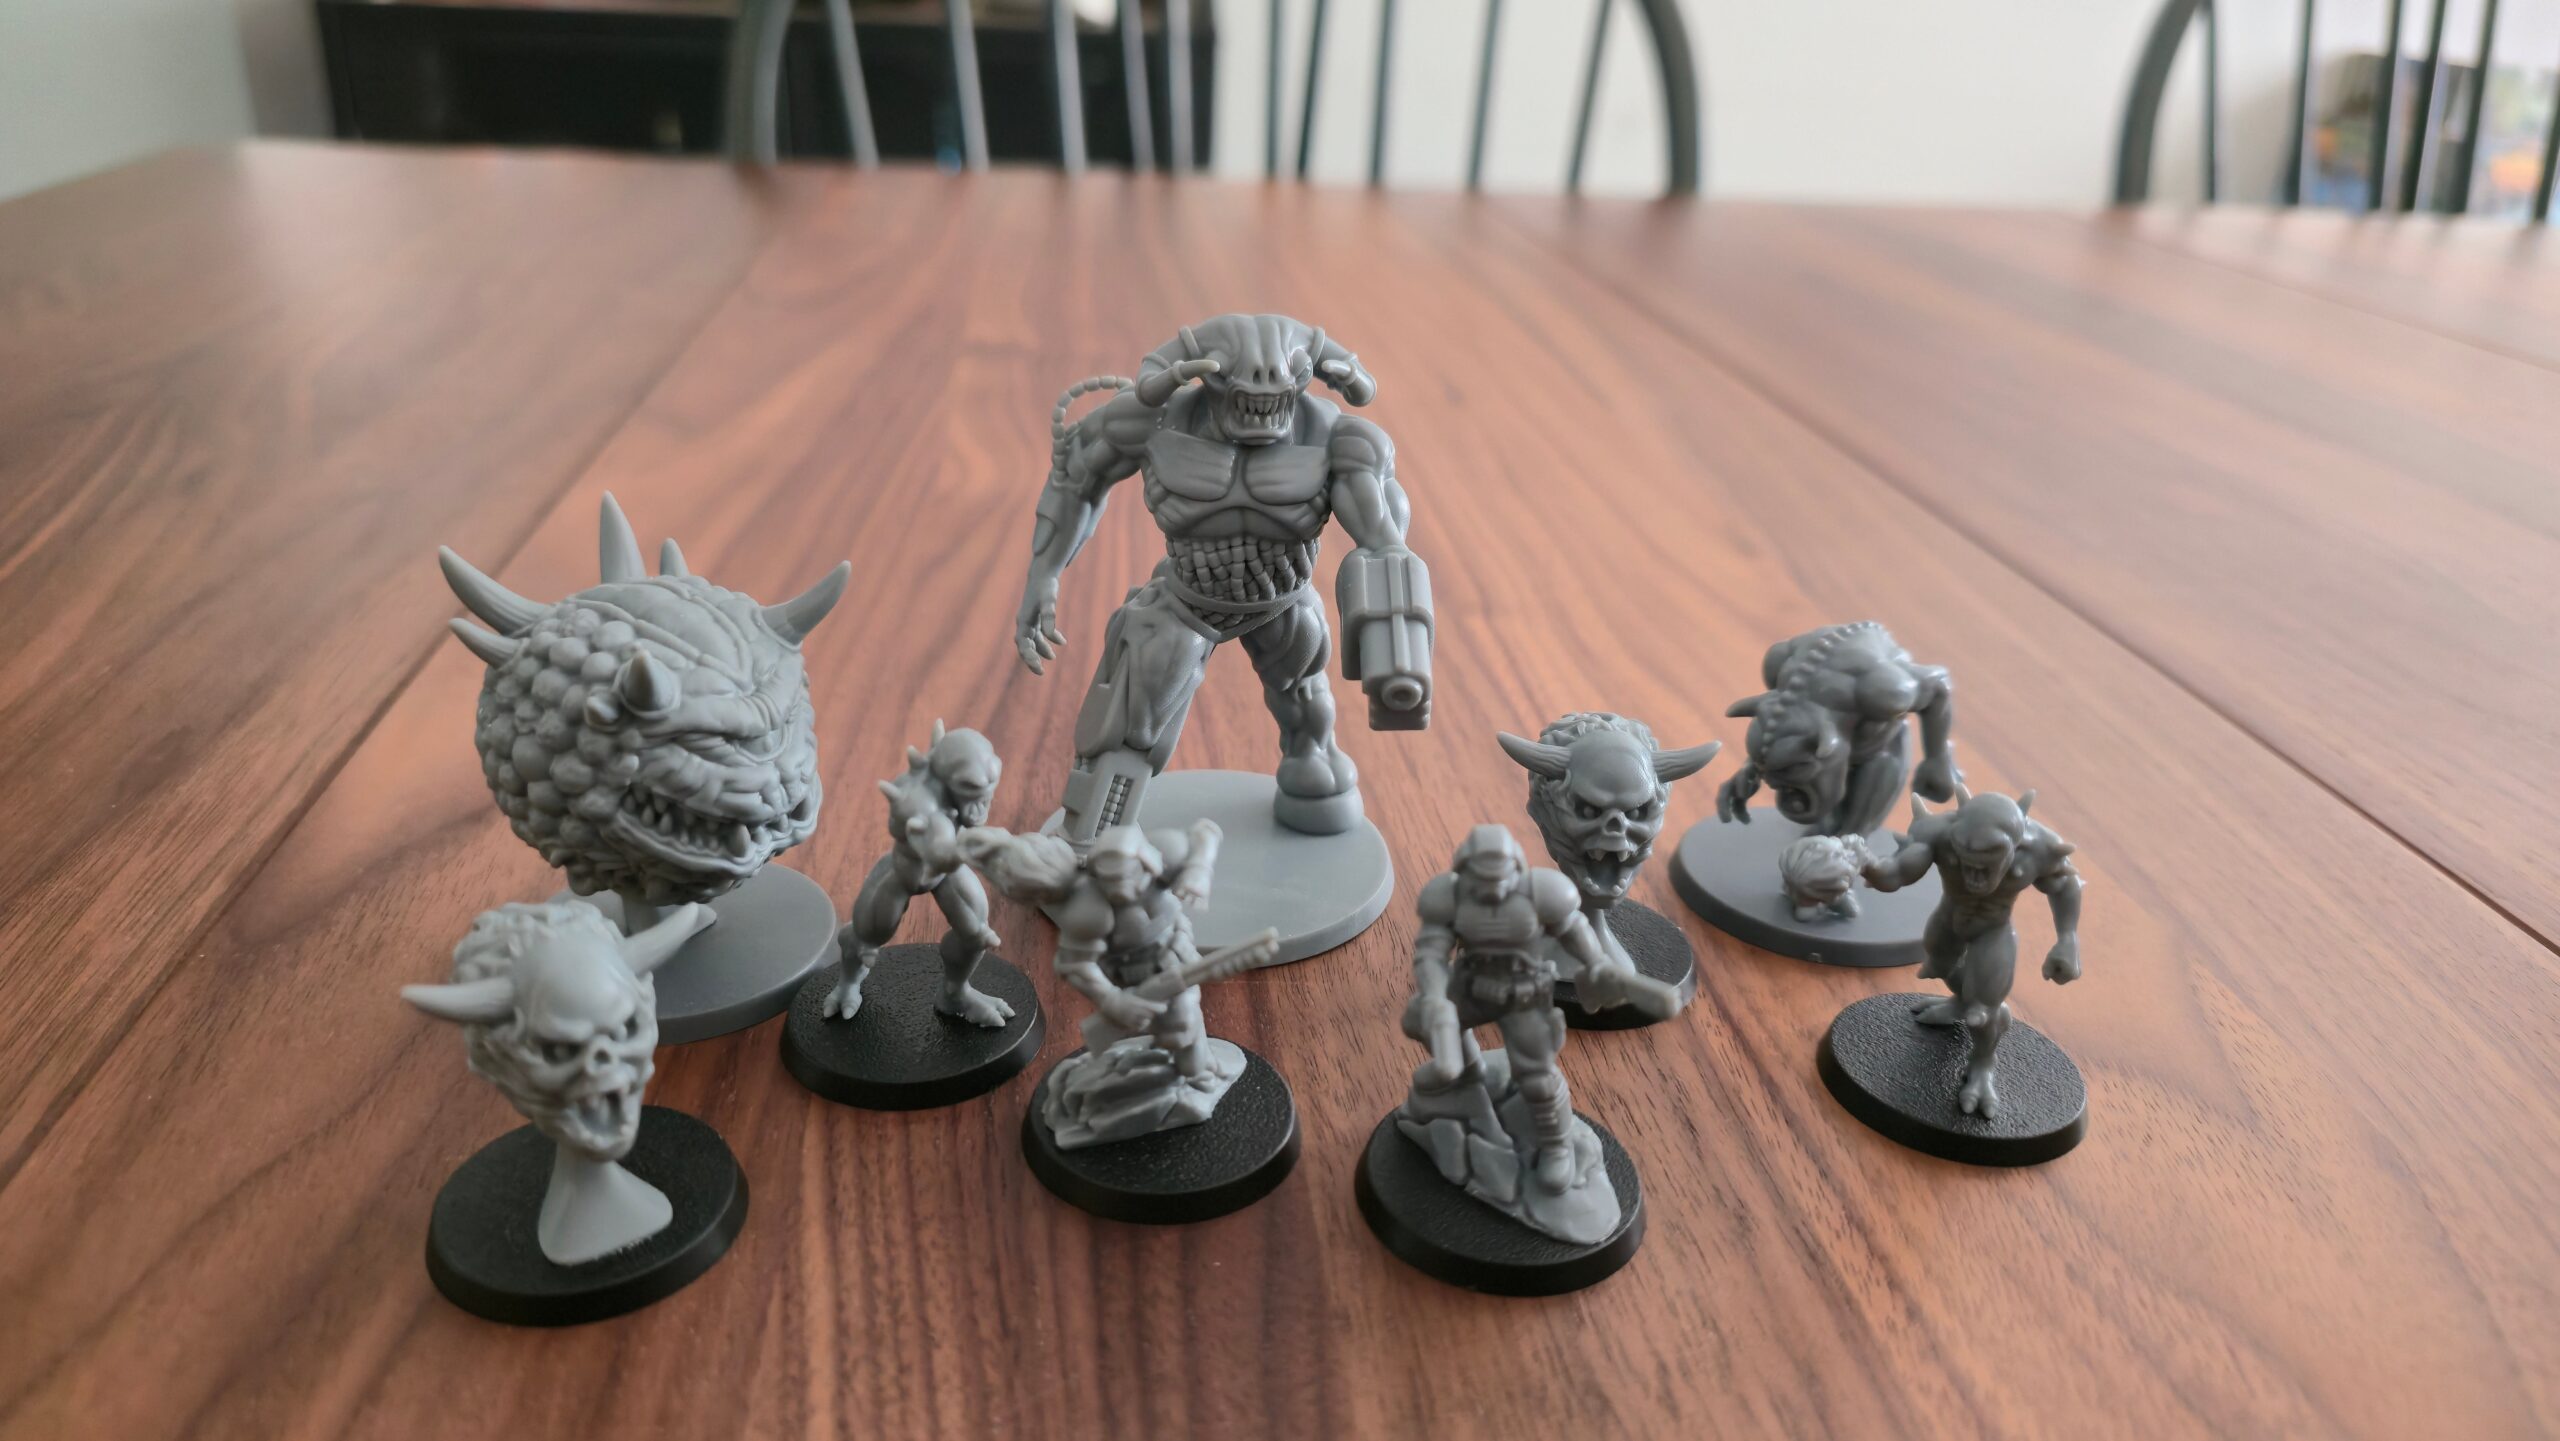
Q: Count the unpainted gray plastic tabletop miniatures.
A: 9